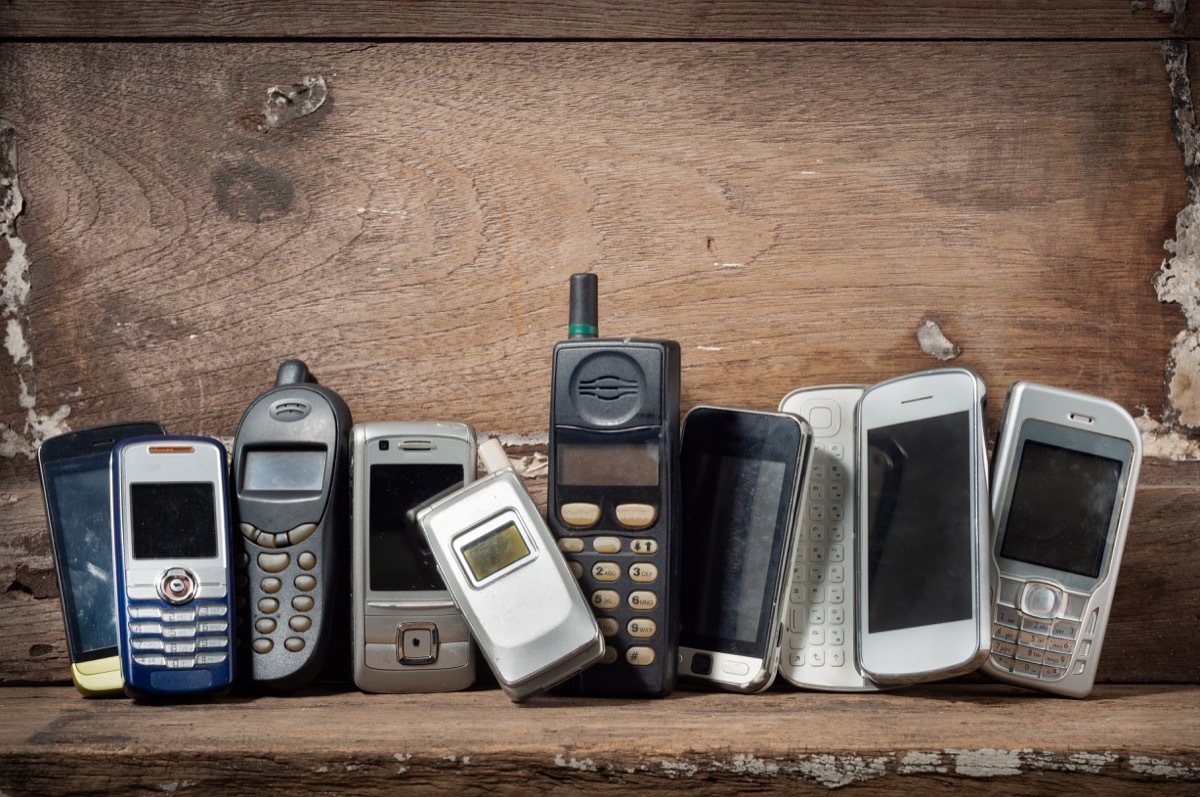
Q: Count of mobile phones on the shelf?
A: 9